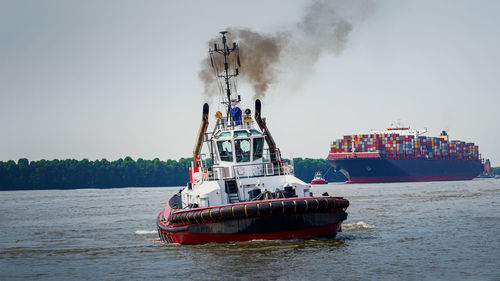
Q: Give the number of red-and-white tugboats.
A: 2